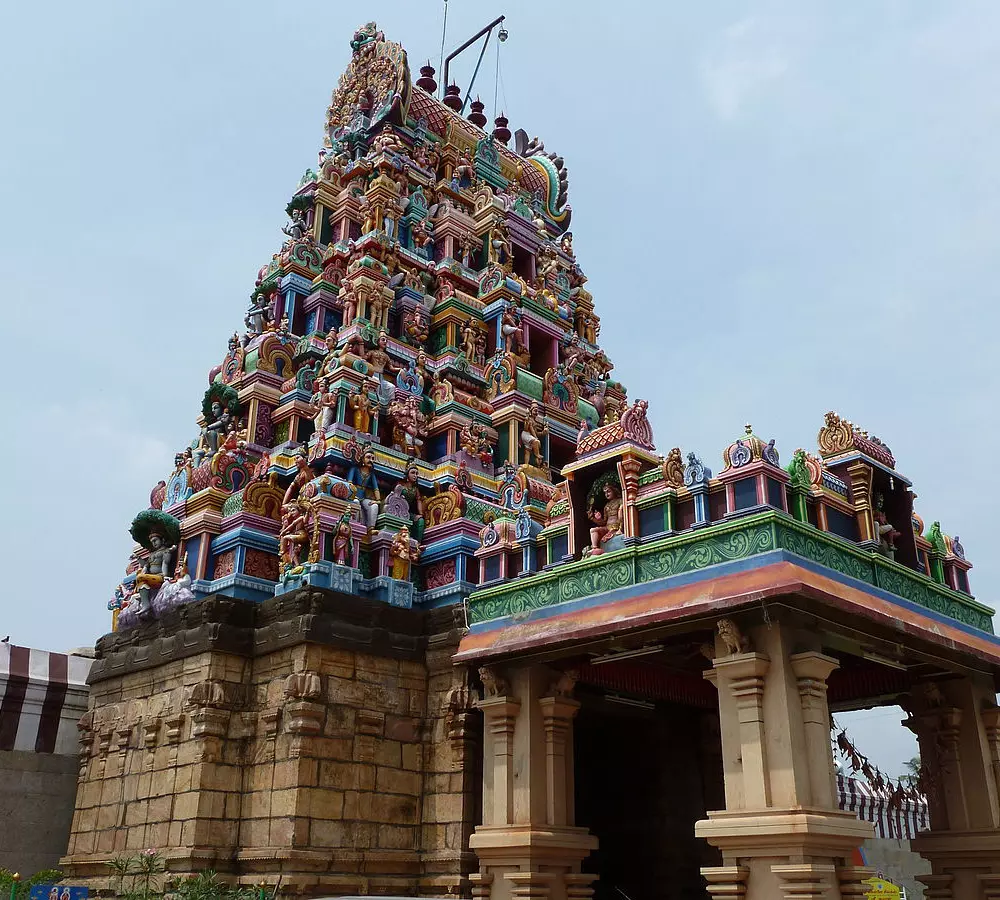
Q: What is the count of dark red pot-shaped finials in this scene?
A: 4